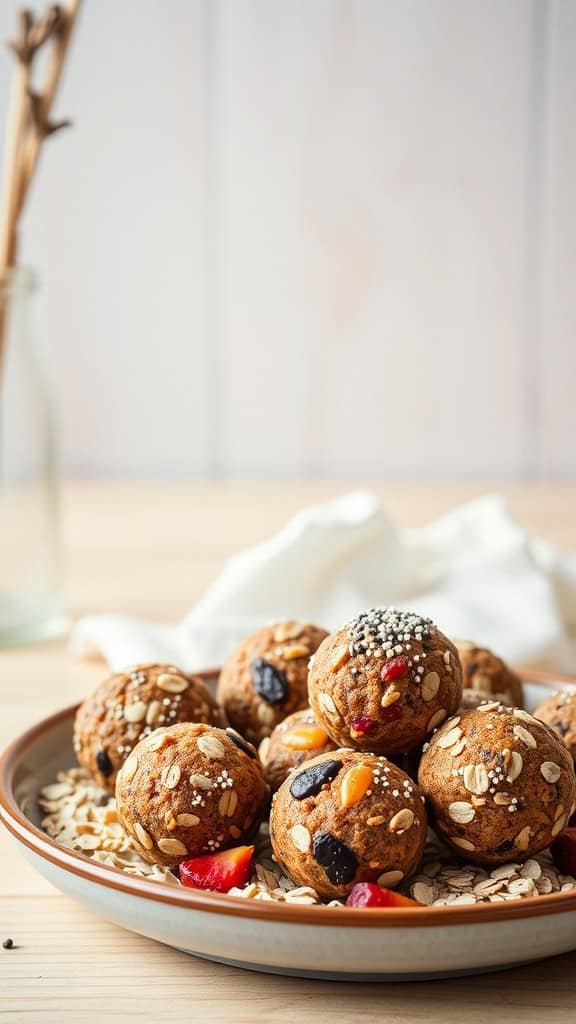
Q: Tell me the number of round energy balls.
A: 9